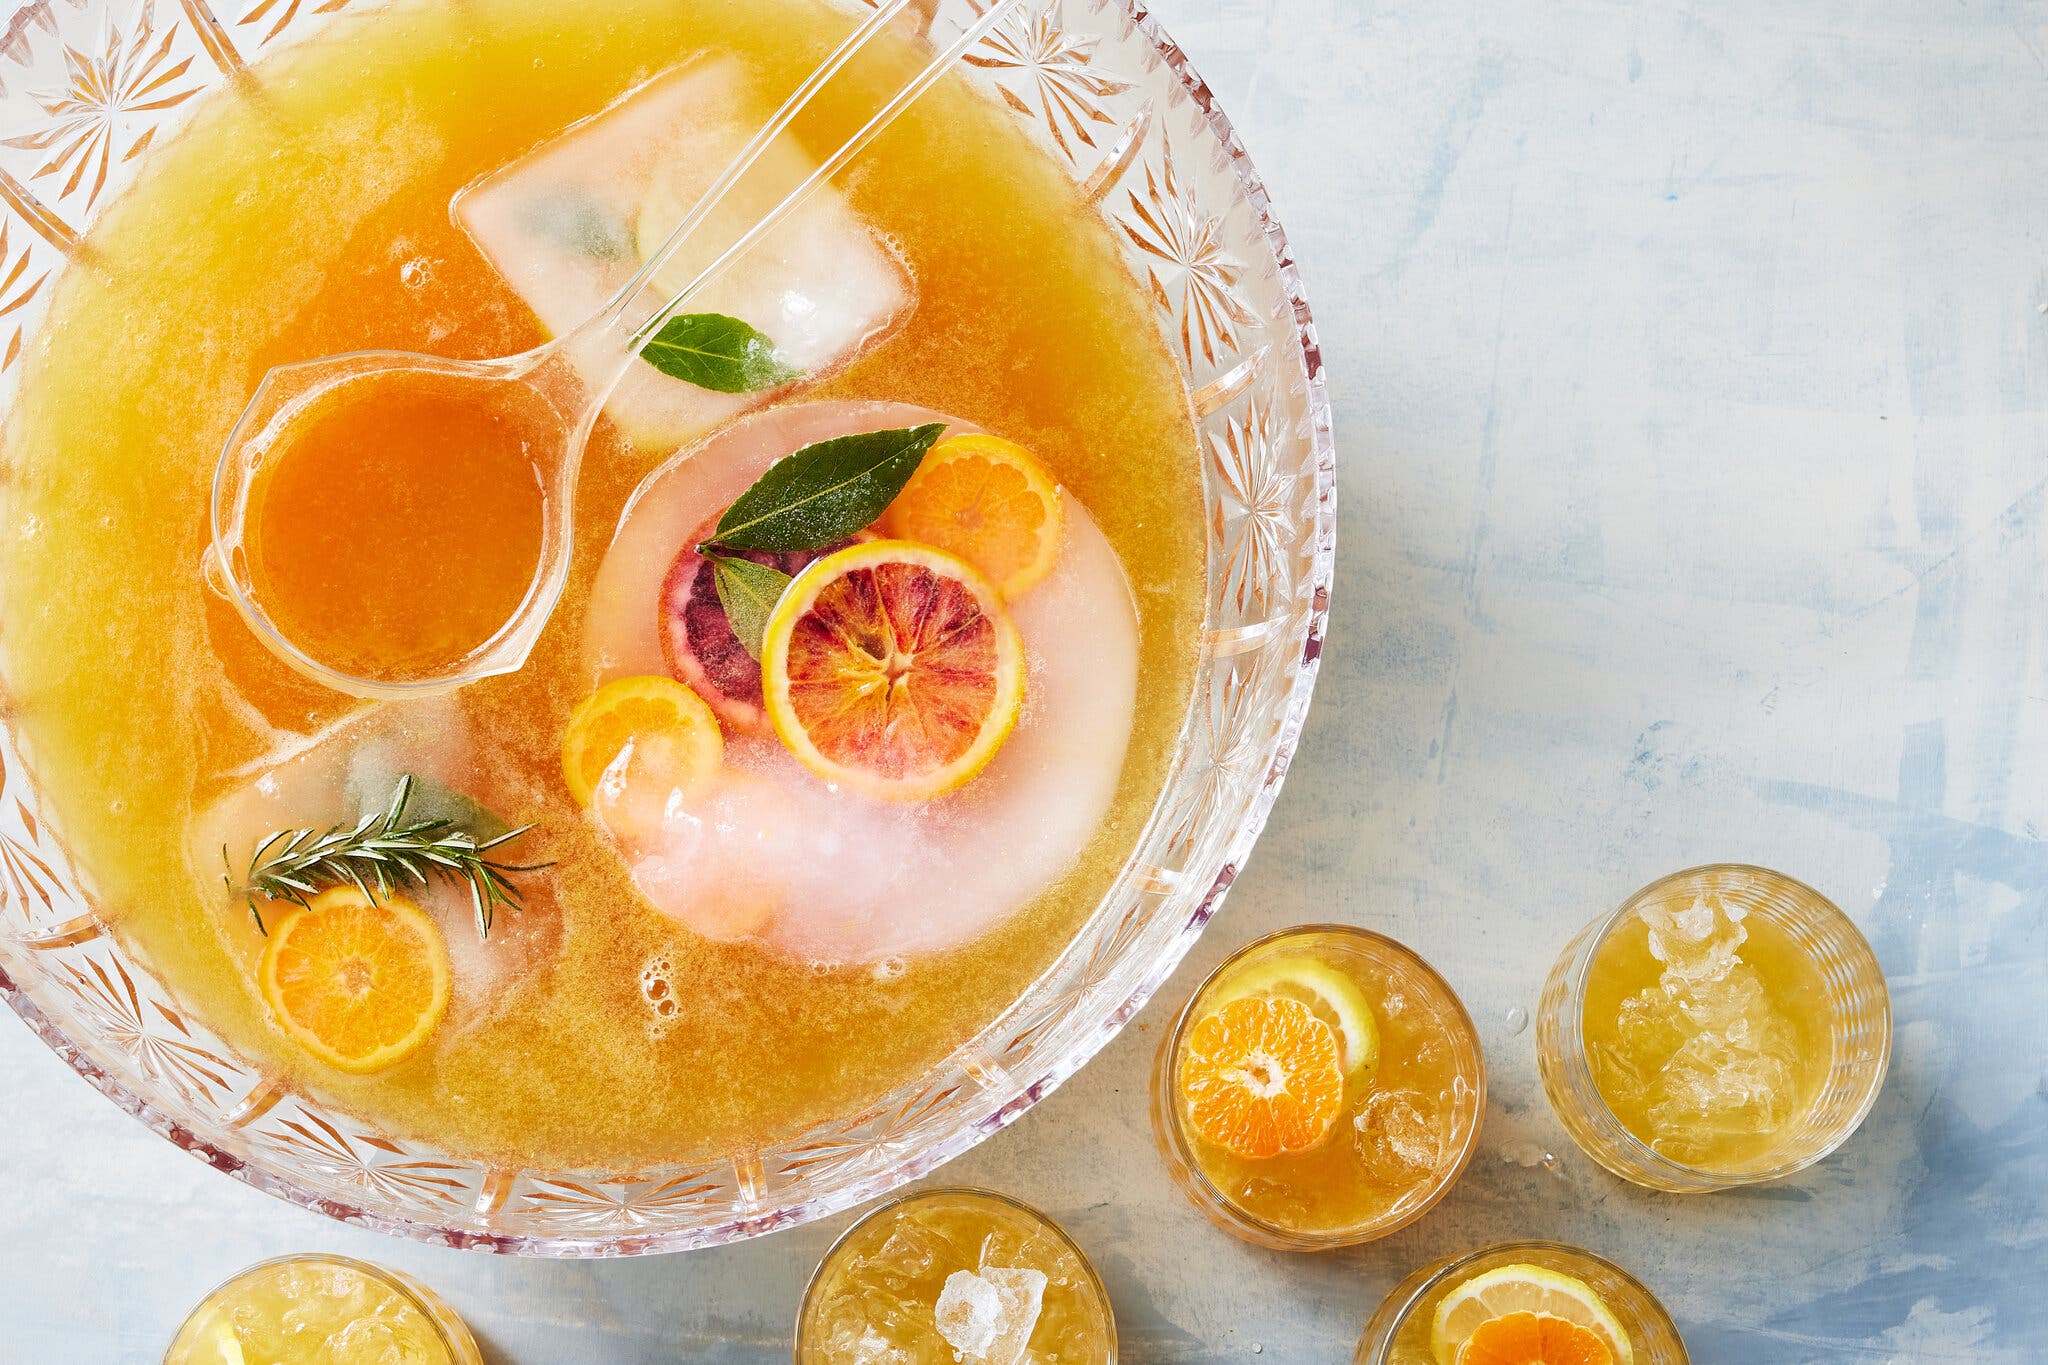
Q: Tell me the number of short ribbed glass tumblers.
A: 5